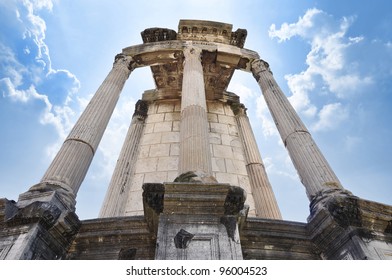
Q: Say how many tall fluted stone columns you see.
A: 5